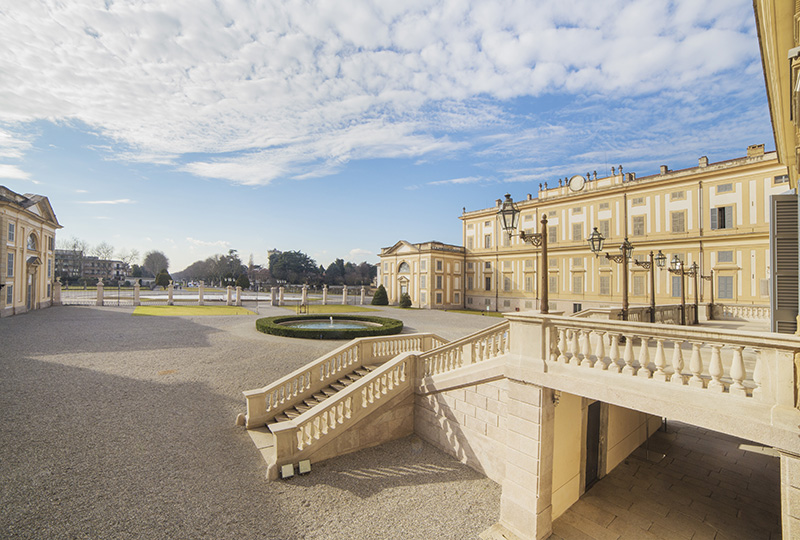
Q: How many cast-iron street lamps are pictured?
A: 6